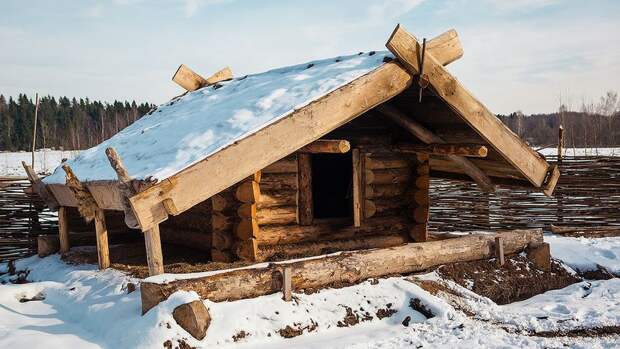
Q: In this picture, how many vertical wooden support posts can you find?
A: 3